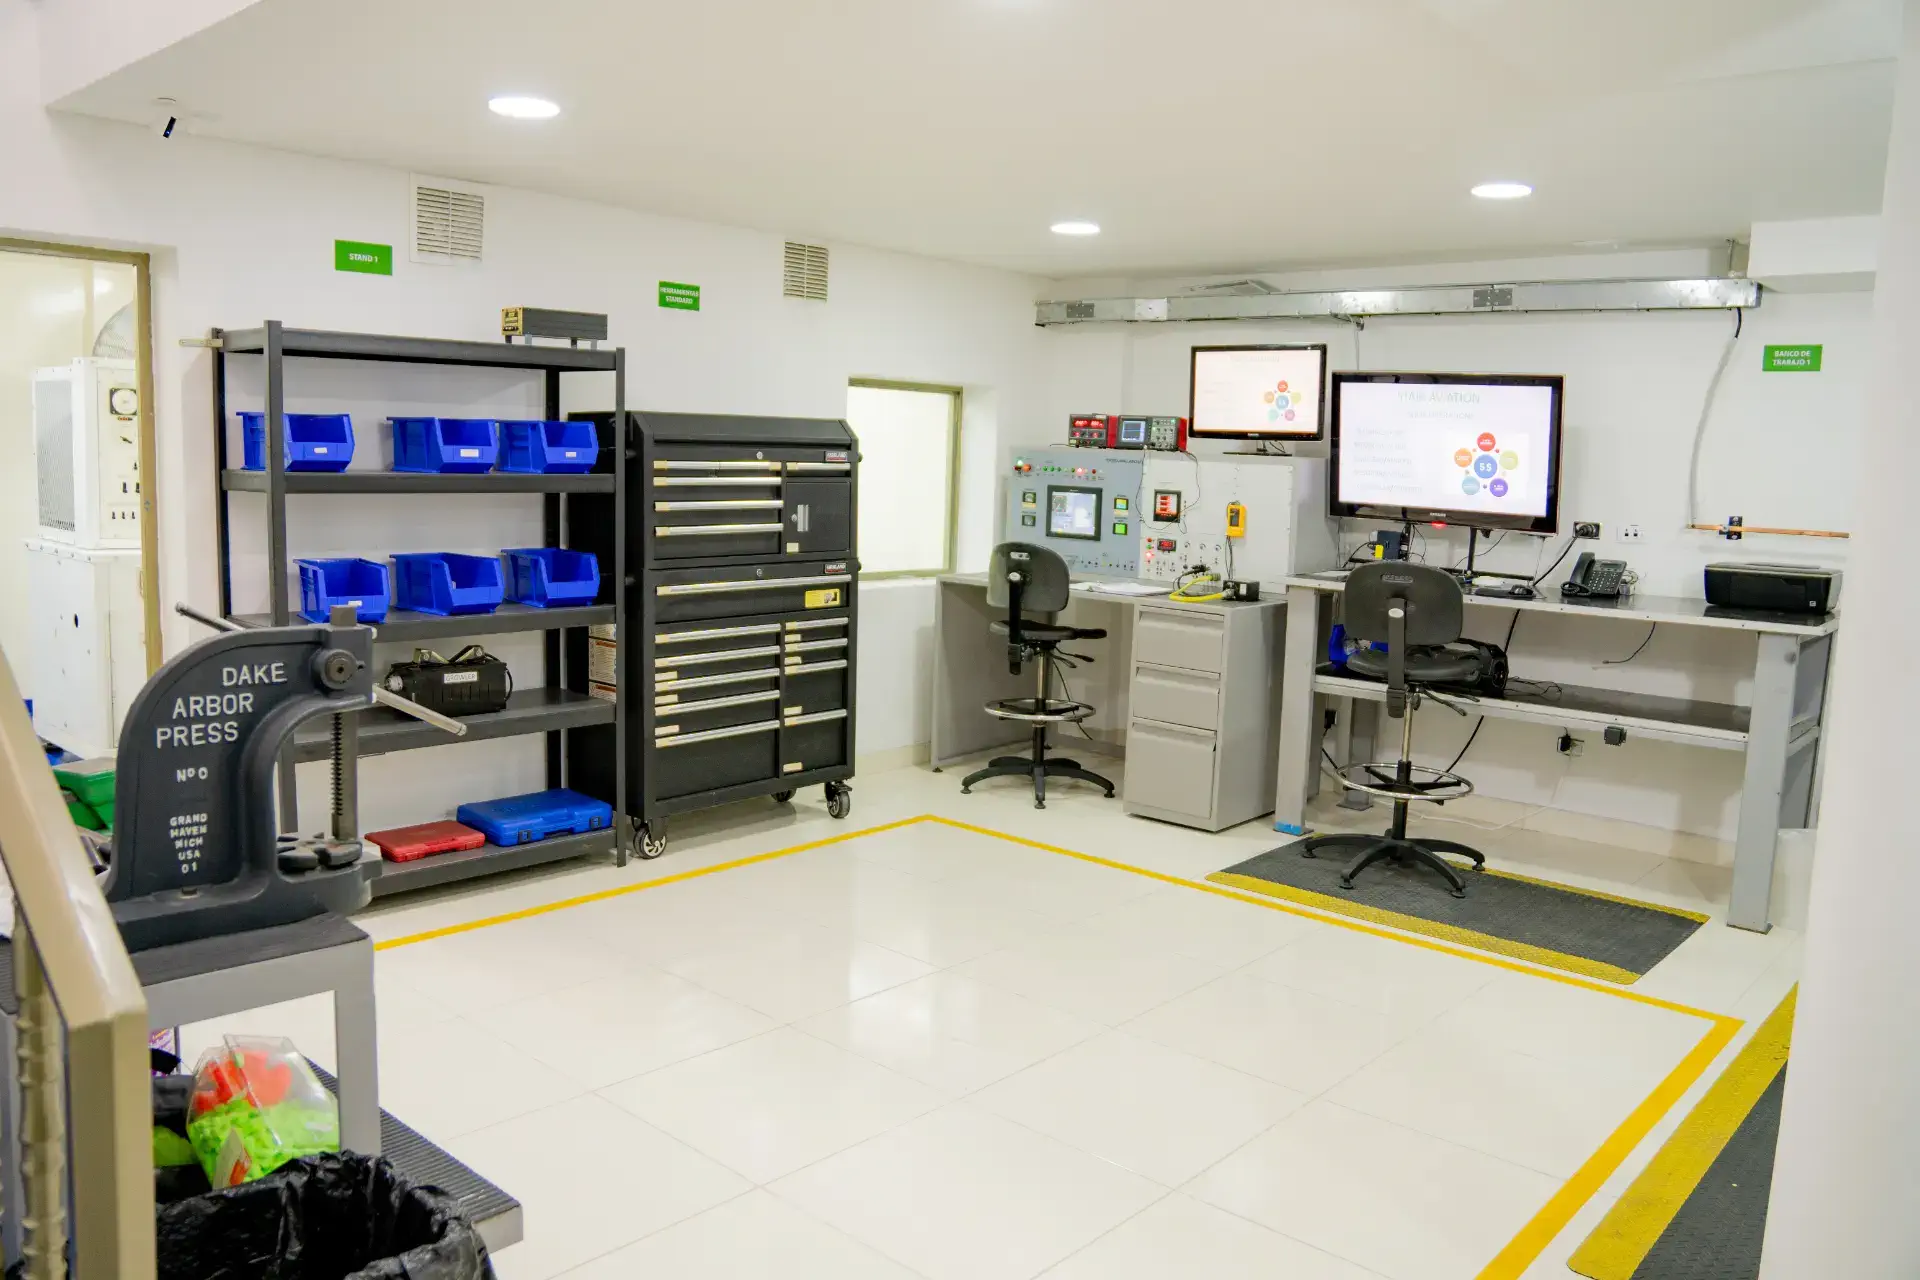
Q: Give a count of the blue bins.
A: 6